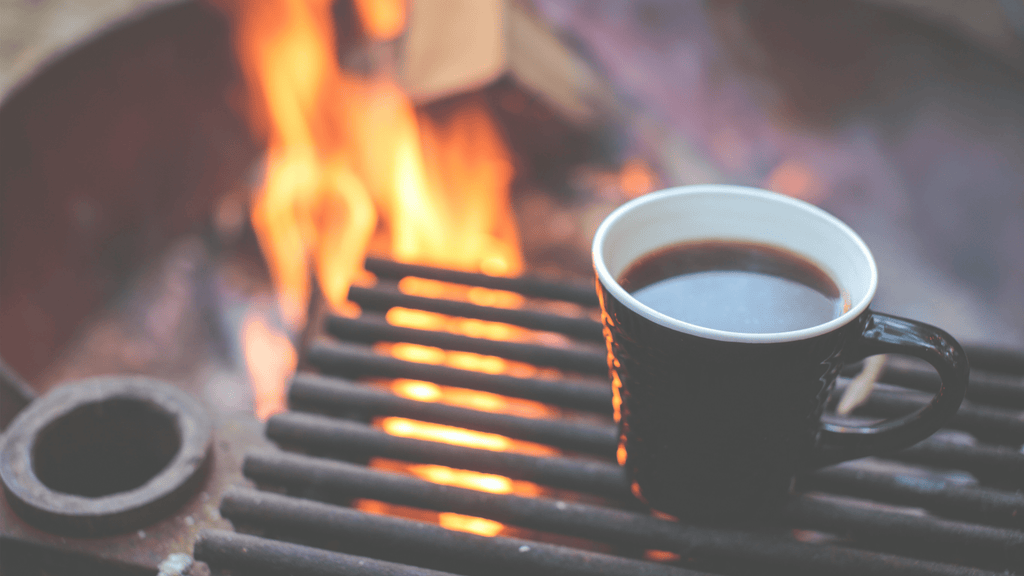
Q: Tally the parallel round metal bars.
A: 9